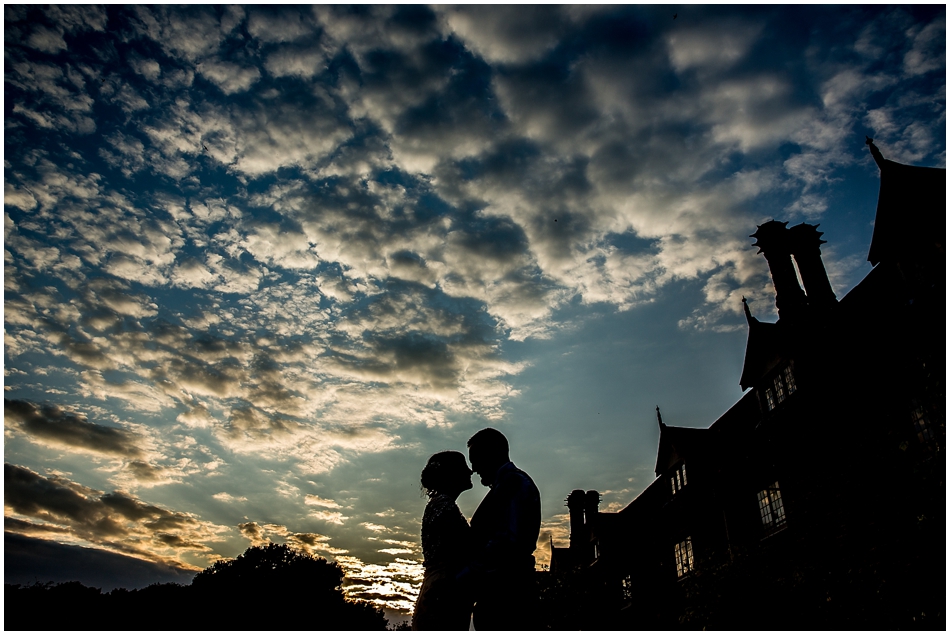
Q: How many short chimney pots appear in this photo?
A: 2